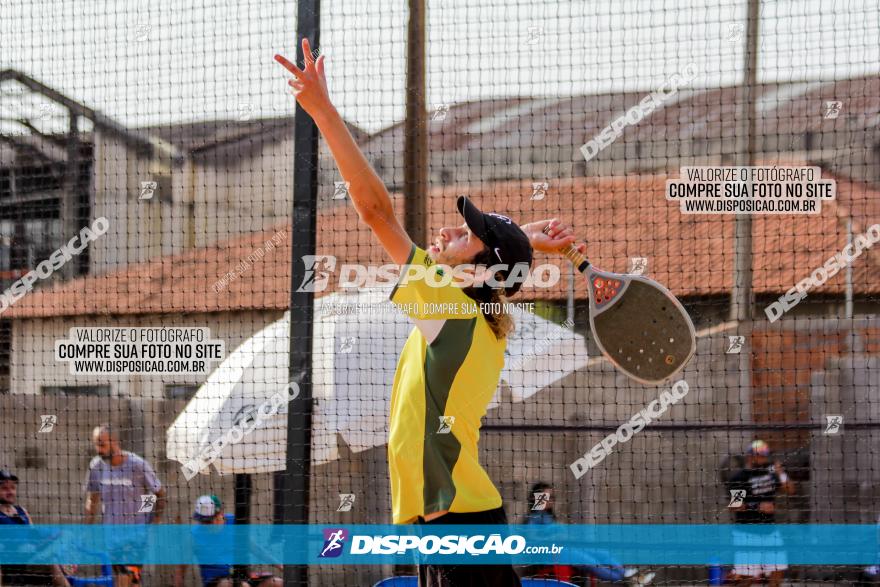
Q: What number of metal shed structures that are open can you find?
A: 1